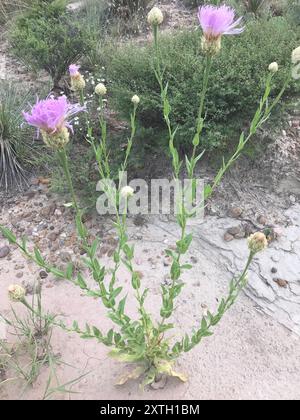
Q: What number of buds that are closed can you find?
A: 8